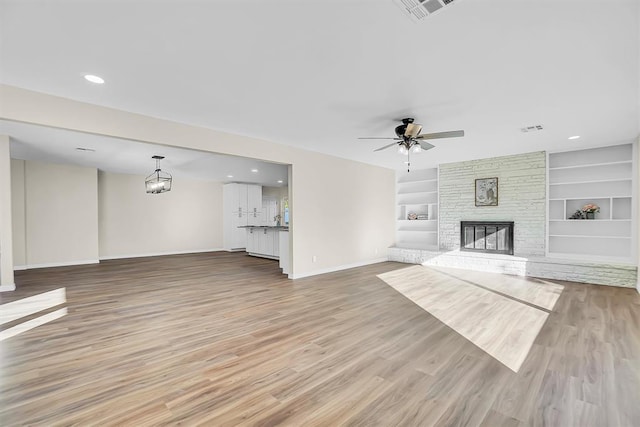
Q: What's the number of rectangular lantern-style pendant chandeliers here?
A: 1